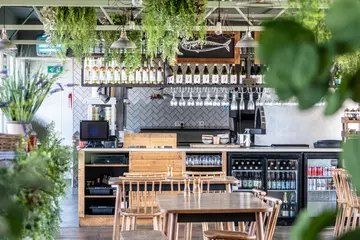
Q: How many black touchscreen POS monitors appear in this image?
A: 1